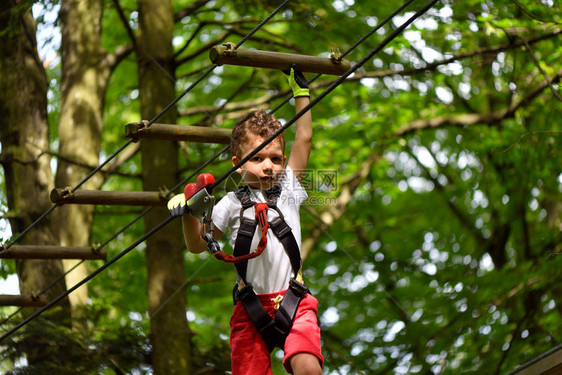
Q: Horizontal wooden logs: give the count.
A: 5